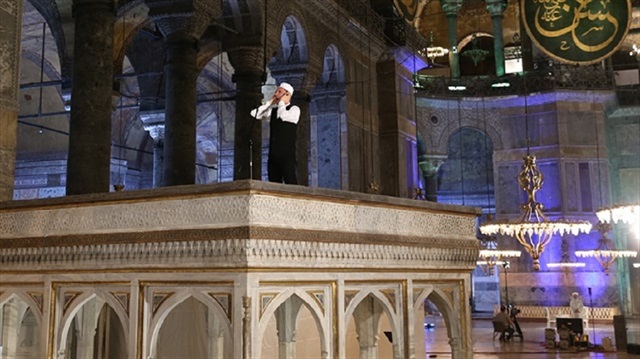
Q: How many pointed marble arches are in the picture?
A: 6